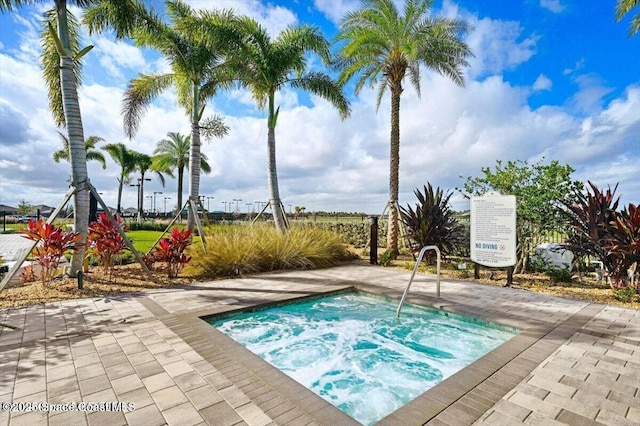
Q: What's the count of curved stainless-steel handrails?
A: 1